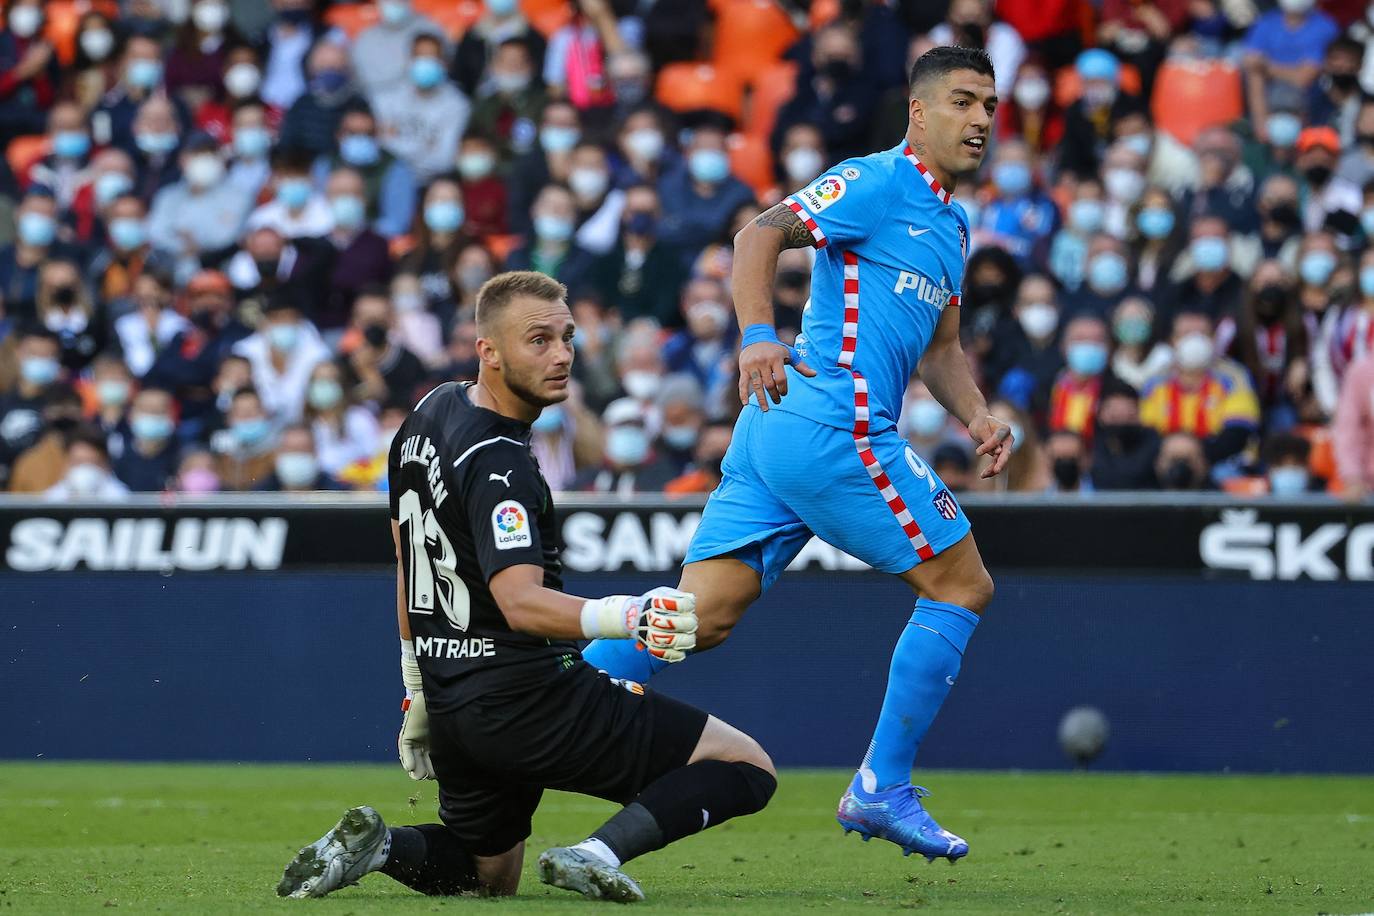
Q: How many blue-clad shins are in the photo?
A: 2